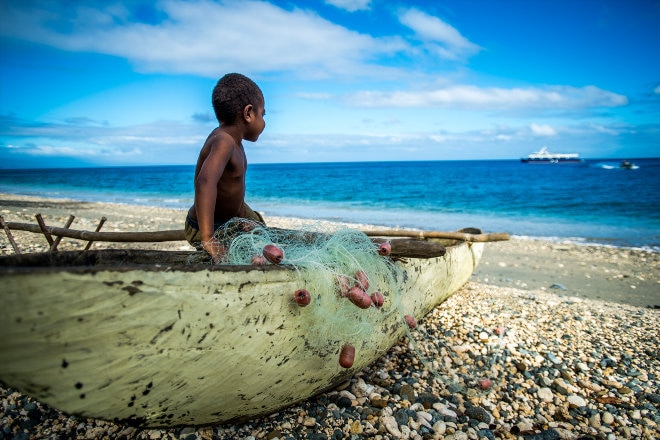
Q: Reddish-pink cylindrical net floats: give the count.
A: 12